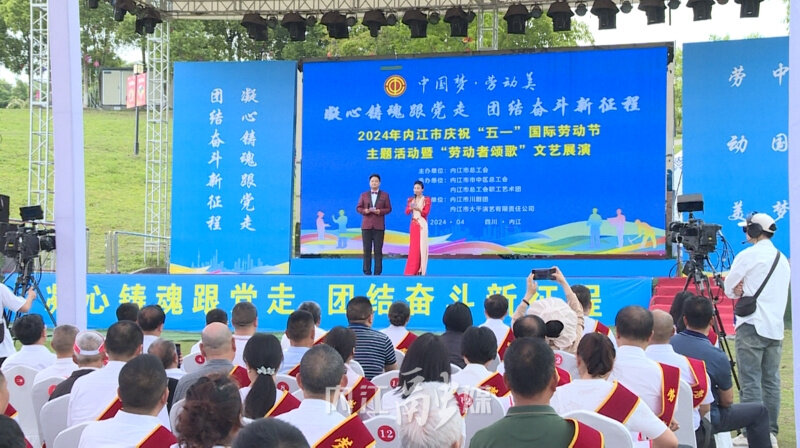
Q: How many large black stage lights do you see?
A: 15